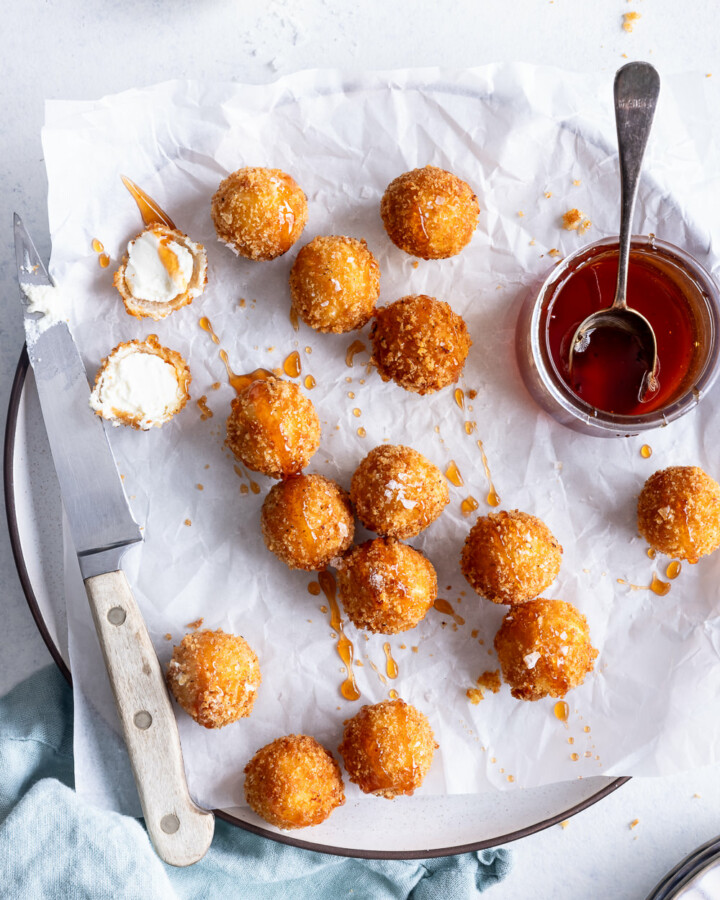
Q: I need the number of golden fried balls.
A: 14